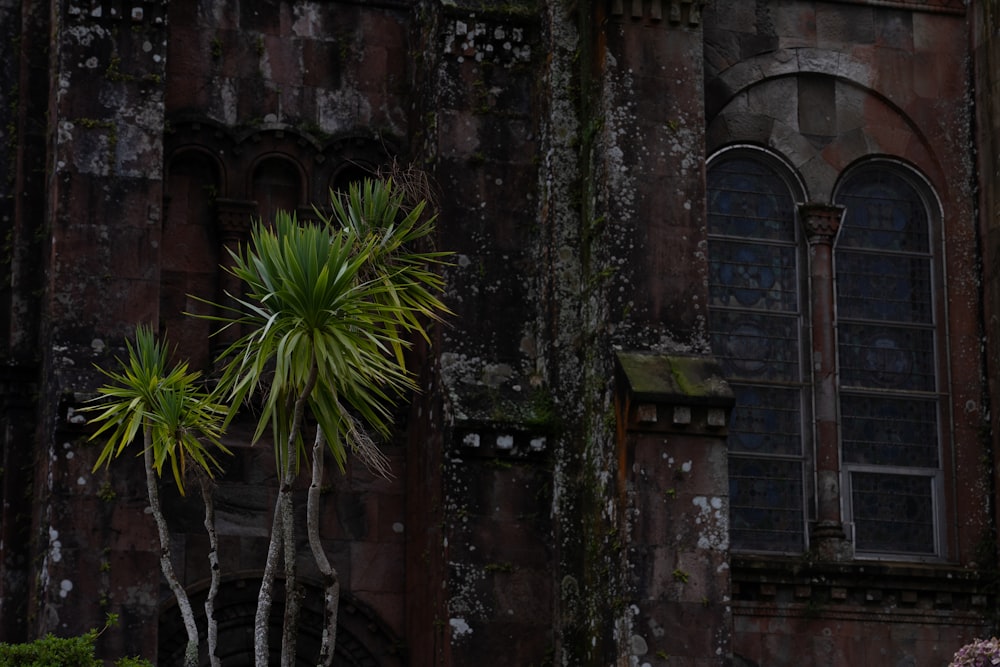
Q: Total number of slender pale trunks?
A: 5